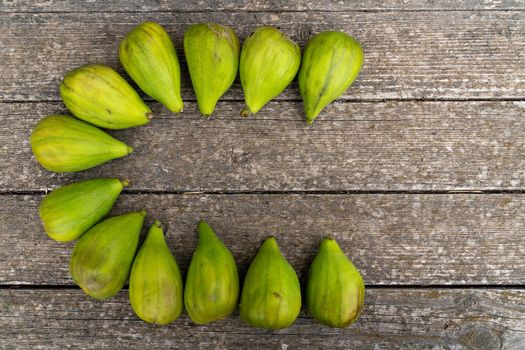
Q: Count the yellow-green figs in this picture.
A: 12